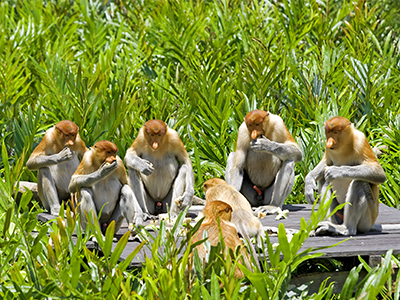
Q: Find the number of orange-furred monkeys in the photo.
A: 7